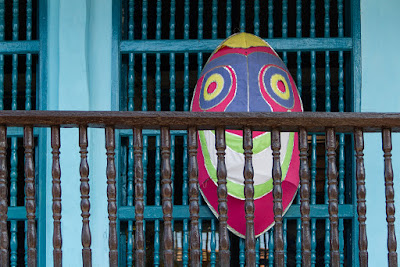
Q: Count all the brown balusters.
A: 15